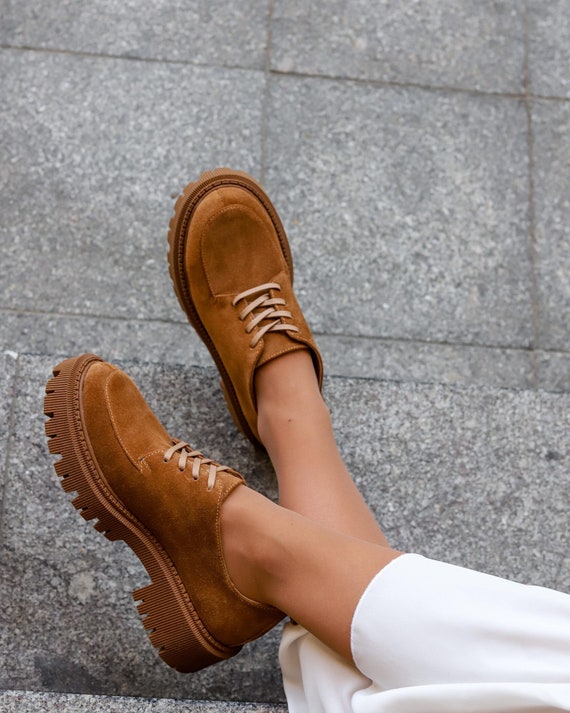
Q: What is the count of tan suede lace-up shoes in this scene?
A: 2